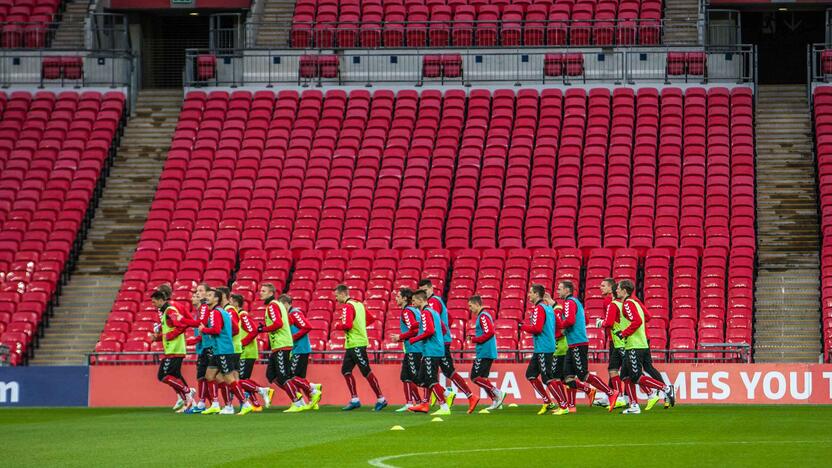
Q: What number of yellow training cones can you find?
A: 4